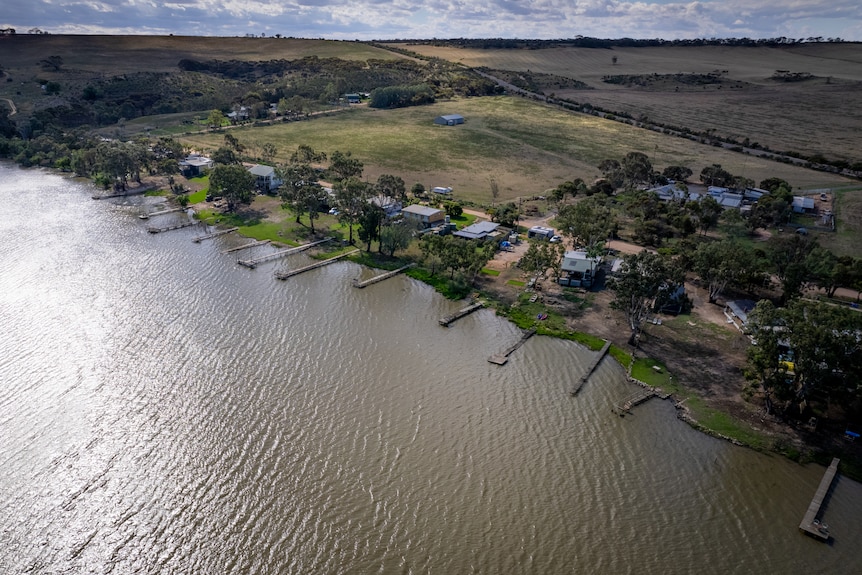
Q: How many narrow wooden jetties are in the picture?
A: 13